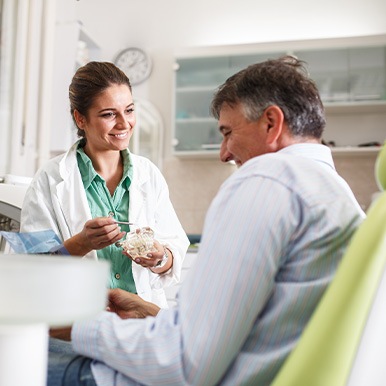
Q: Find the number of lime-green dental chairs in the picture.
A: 1